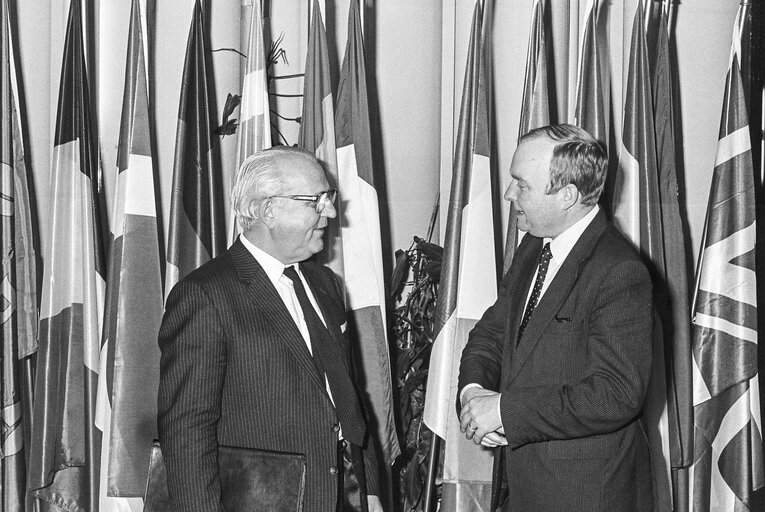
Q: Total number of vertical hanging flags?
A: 13